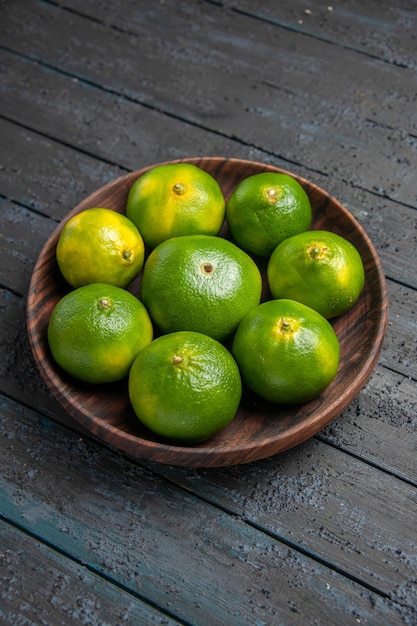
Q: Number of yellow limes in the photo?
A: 1